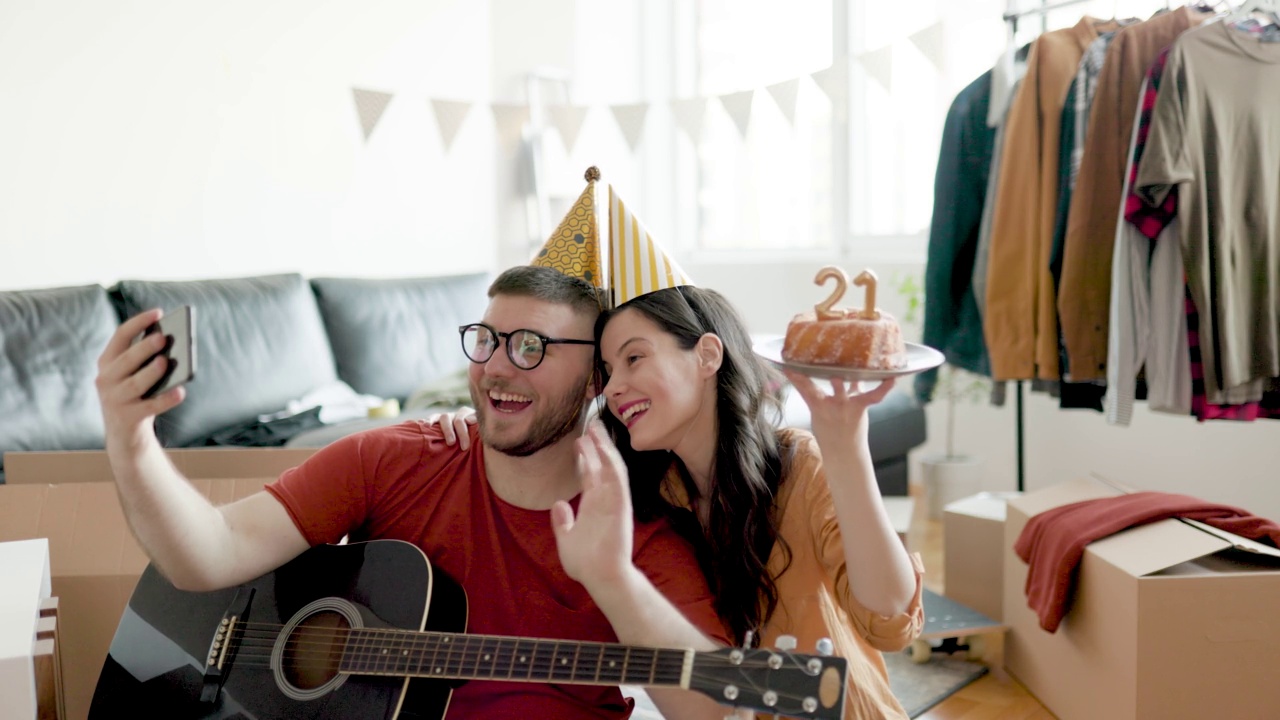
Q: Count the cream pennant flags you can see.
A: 11